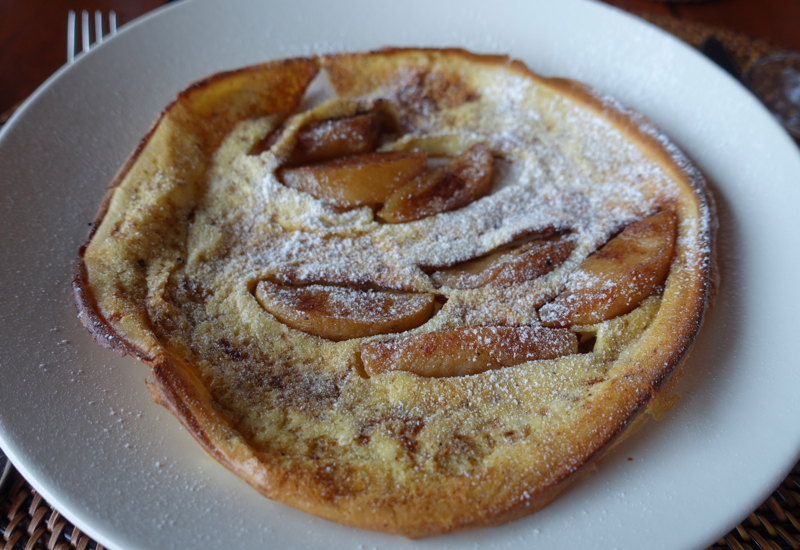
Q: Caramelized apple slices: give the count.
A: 7